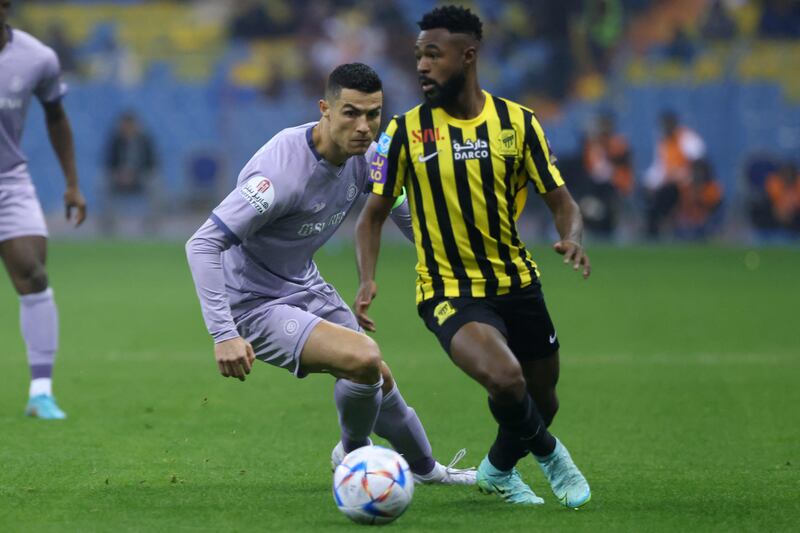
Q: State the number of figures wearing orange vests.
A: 4